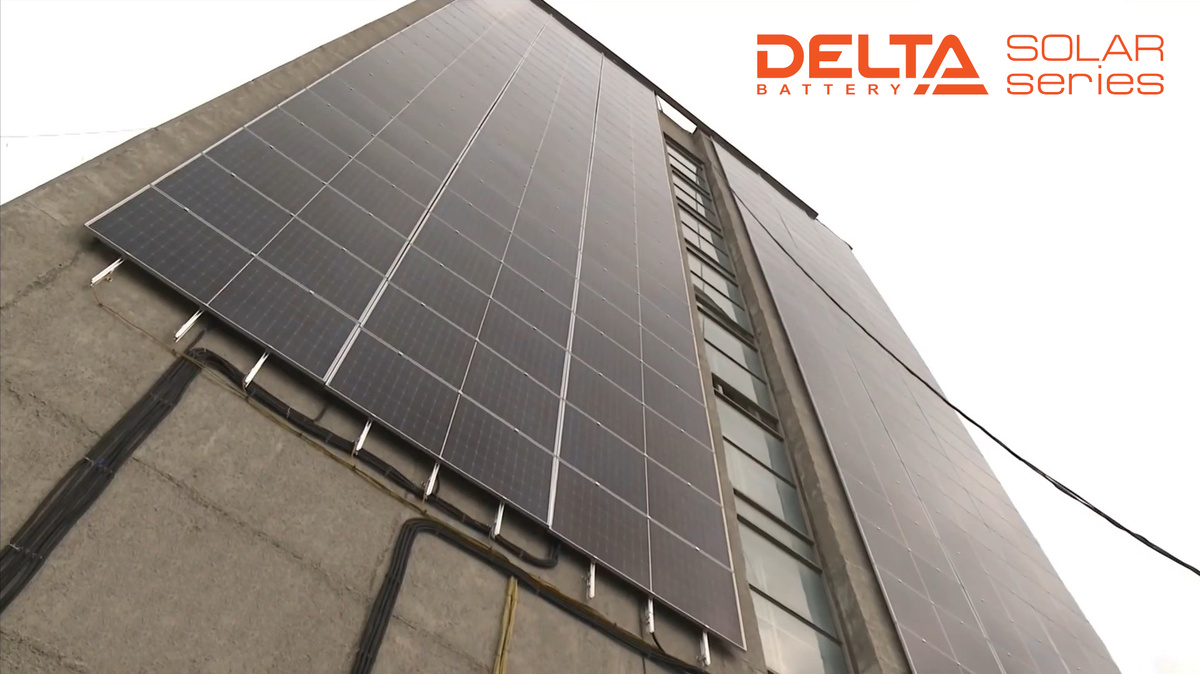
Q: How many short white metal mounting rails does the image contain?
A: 9